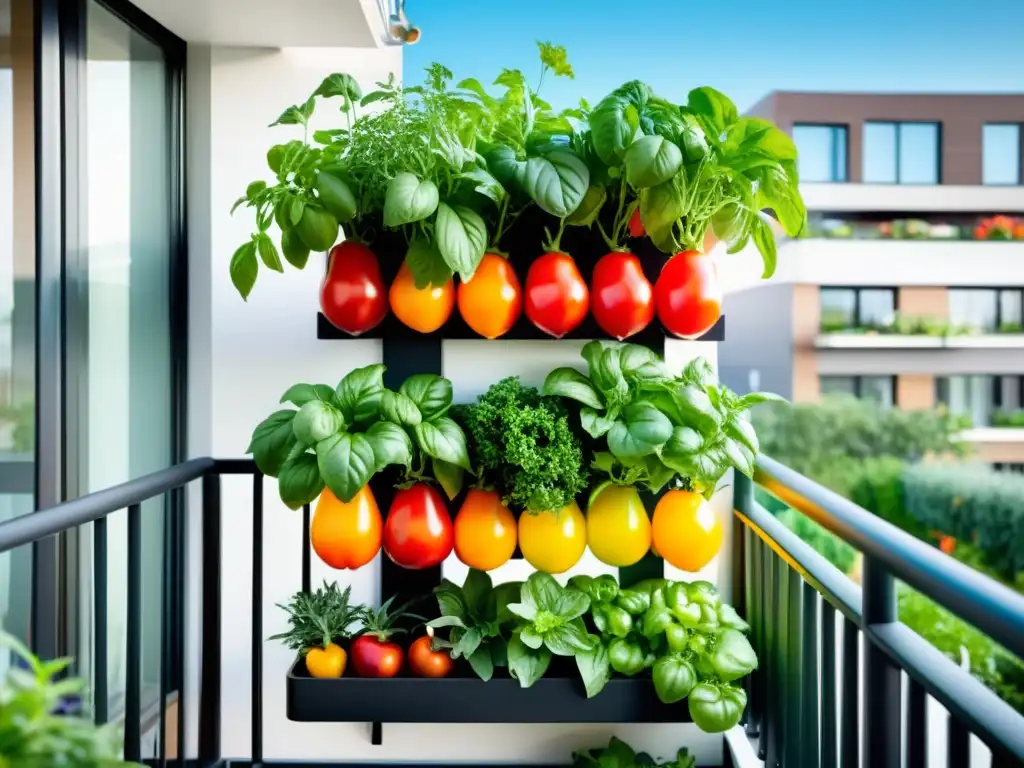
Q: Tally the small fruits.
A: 3